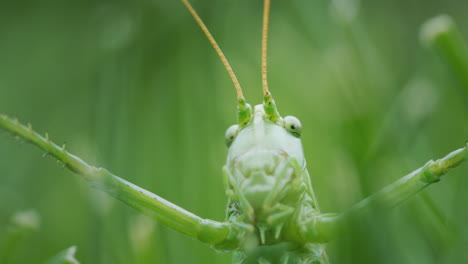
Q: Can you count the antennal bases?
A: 2